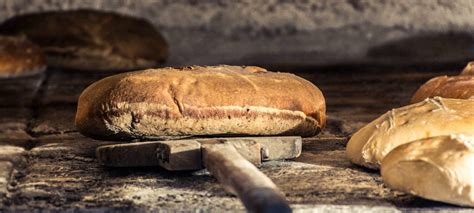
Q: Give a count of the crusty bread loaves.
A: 6